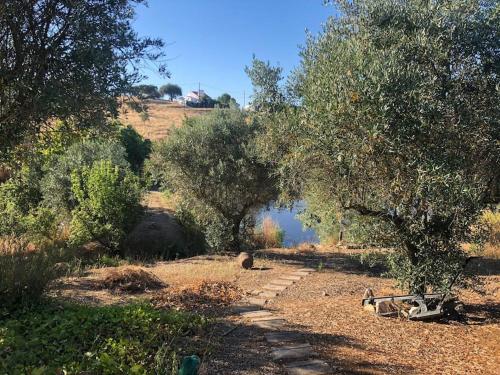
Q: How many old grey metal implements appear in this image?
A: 1